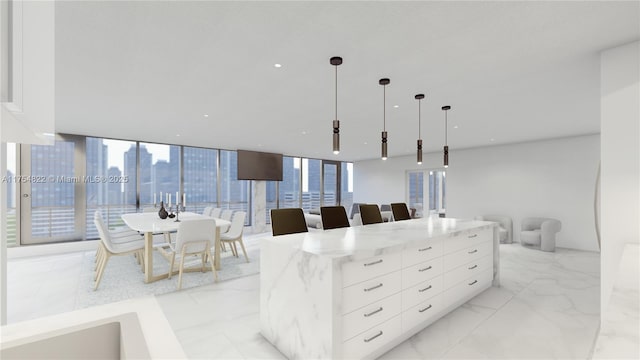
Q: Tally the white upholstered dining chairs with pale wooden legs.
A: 10